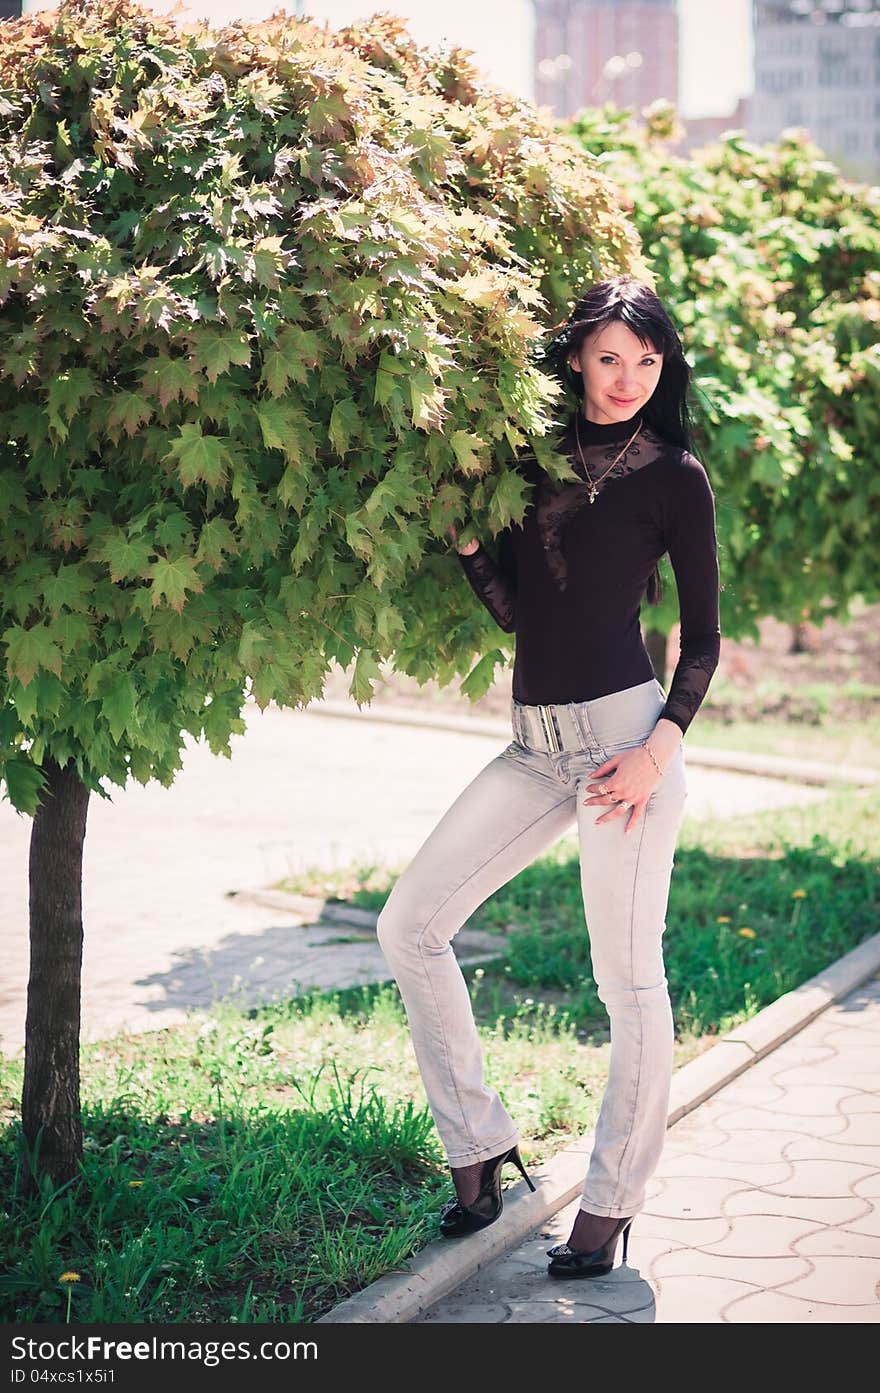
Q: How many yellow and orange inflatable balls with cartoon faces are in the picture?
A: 0